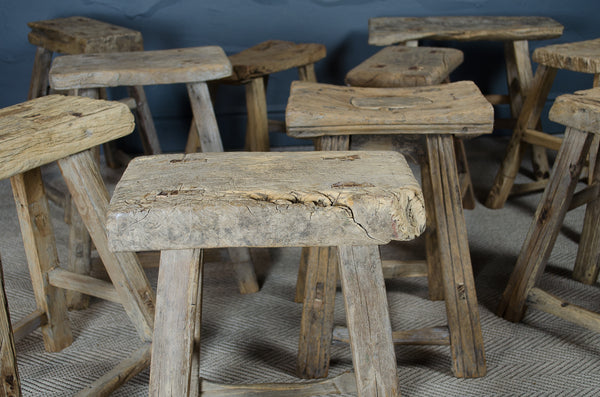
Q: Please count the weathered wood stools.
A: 10